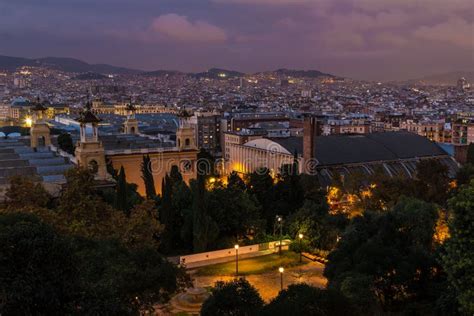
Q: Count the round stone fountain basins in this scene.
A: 1